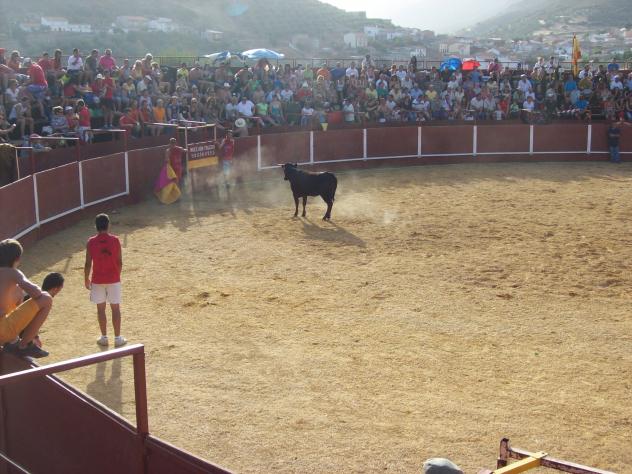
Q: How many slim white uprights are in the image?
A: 10